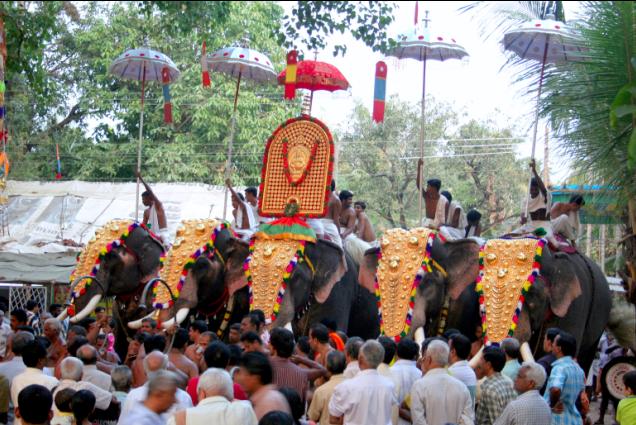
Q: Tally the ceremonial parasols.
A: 5